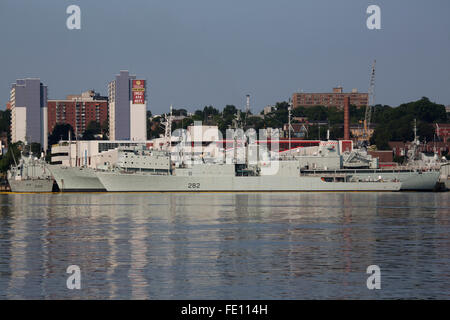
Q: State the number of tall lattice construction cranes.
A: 1